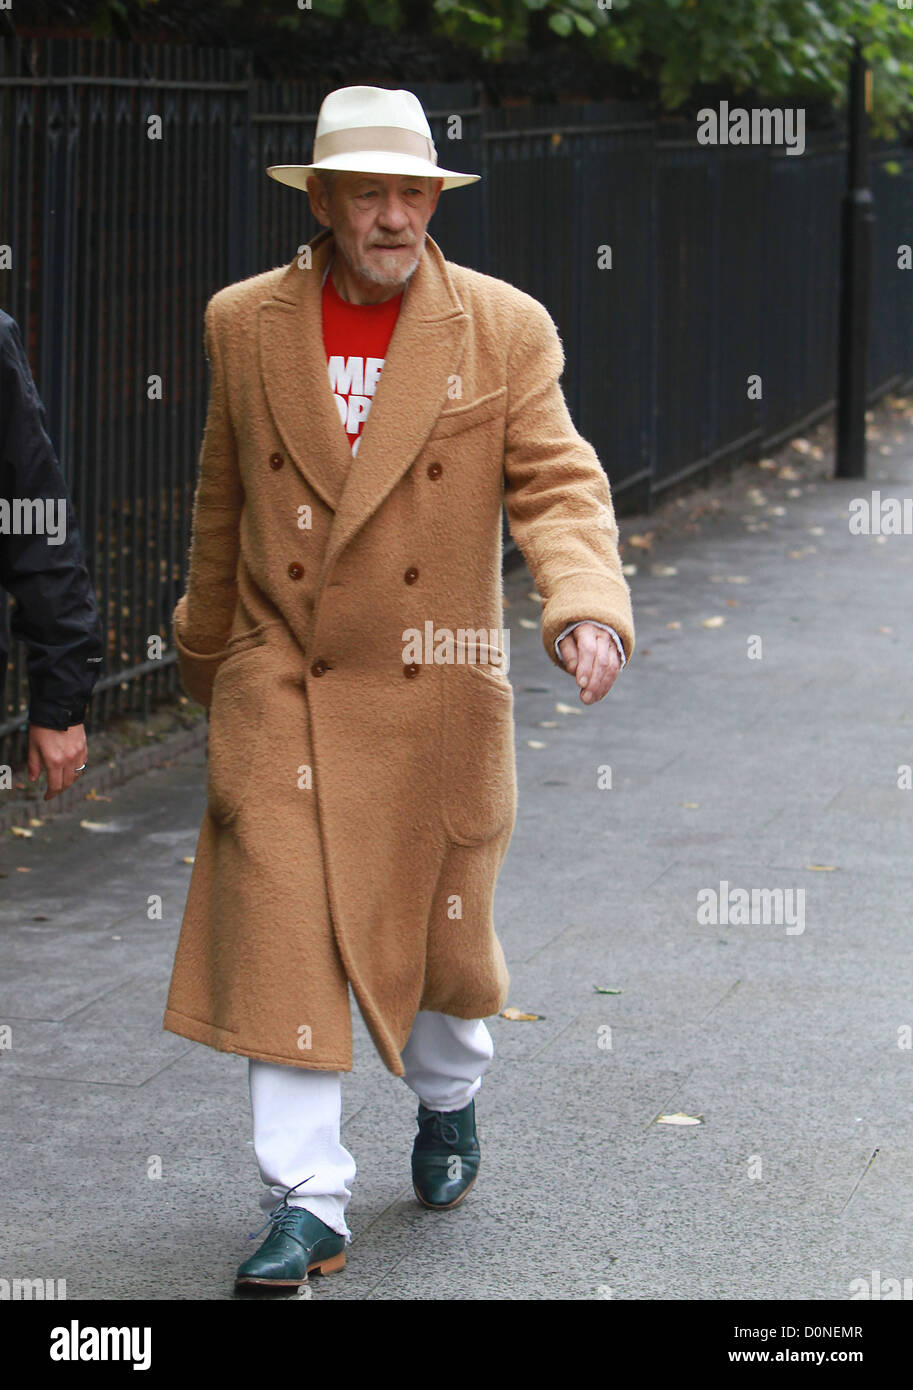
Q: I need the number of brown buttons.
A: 6